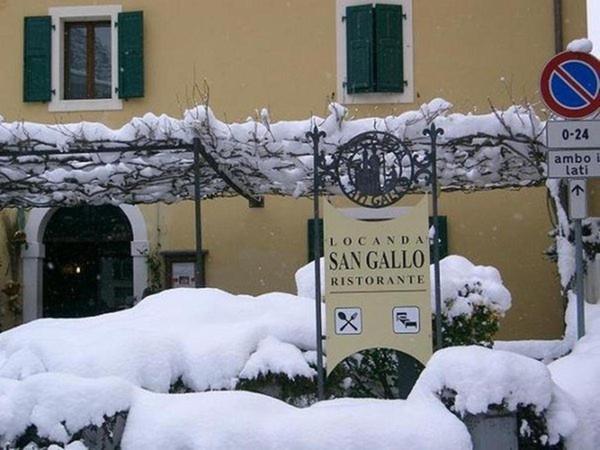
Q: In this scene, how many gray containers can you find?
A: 1